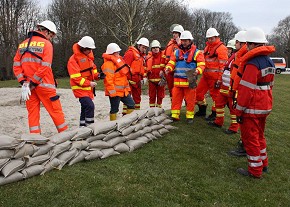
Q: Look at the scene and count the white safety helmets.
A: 11